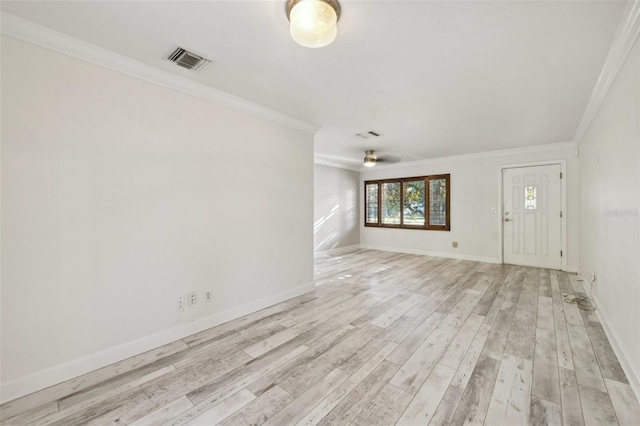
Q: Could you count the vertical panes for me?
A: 4